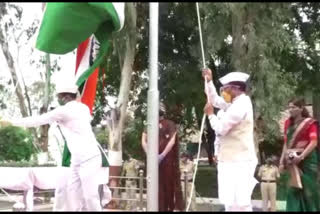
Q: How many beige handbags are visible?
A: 1